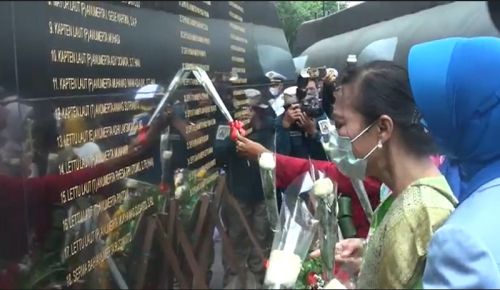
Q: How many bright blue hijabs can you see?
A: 1